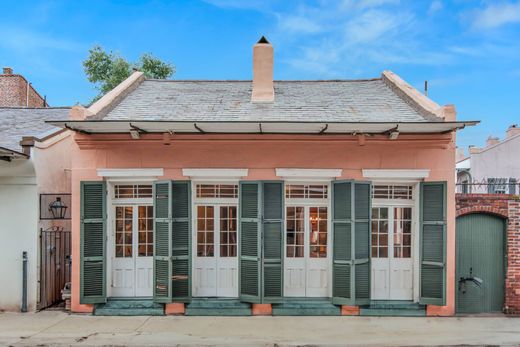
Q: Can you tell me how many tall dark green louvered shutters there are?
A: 8